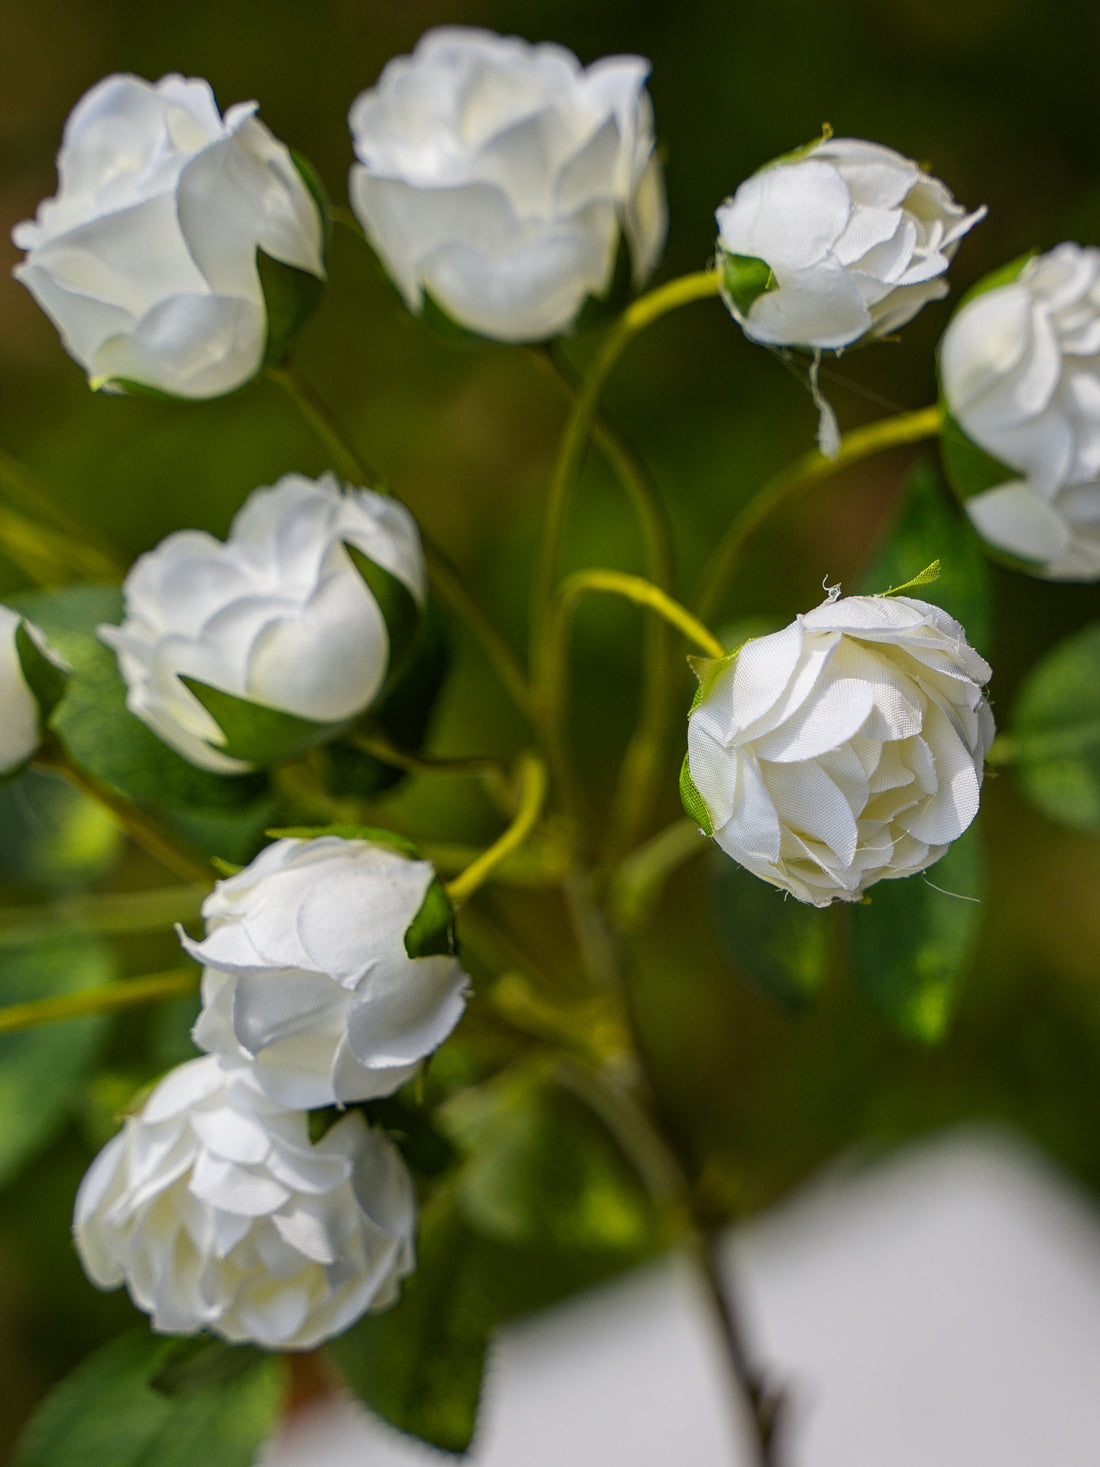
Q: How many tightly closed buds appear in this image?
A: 0